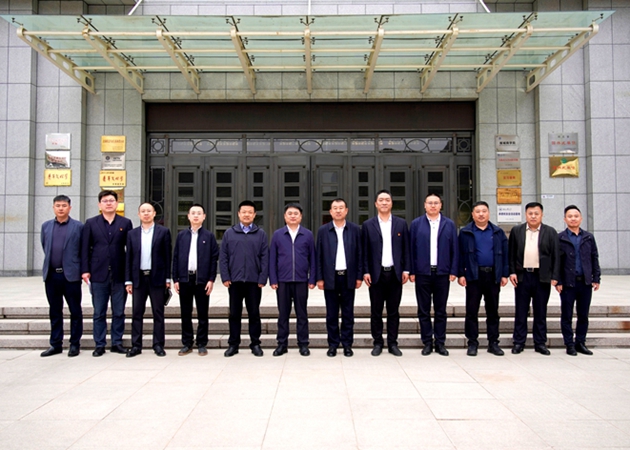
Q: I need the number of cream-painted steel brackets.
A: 9